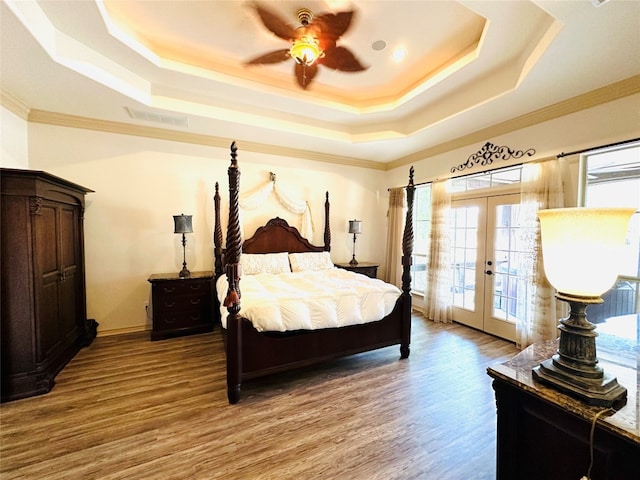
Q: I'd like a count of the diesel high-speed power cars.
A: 0